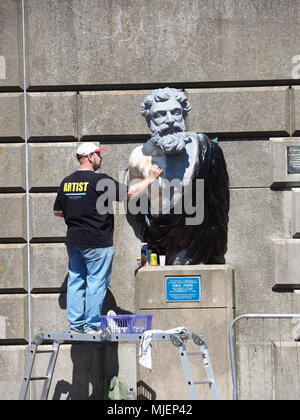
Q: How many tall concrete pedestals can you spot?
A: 1